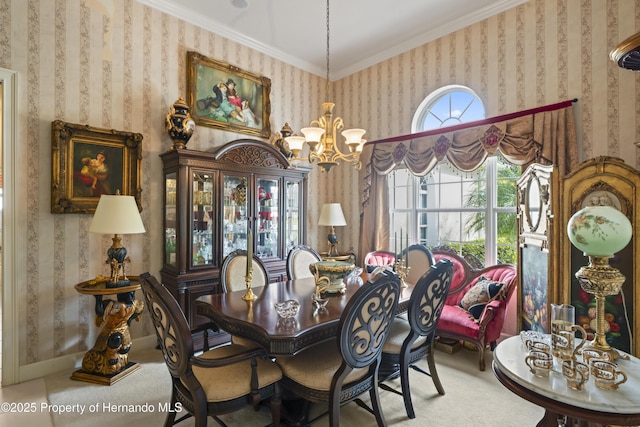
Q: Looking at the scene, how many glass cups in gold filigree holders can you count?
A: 5